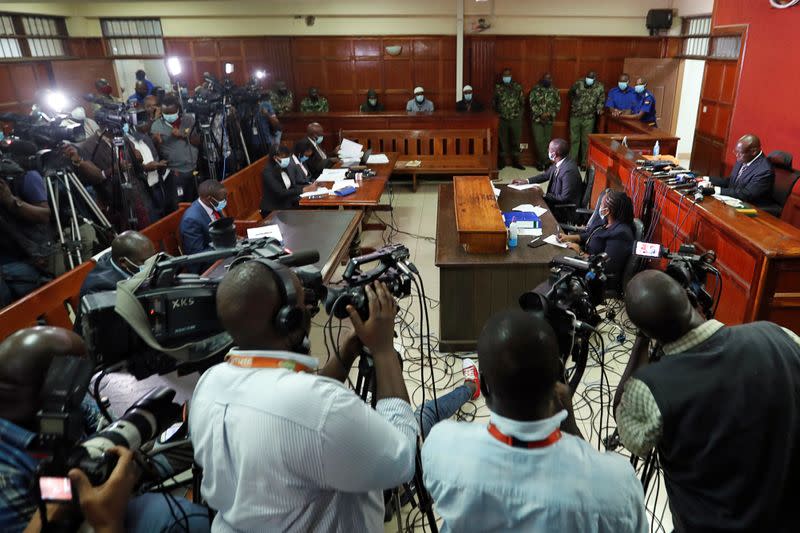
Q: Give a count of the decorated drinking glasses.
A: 0